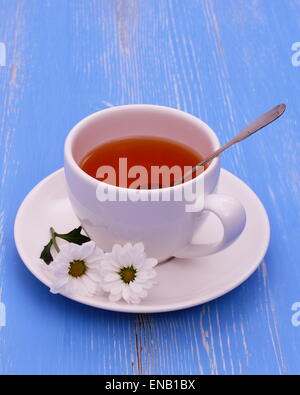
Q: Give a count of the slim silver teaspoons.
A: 1